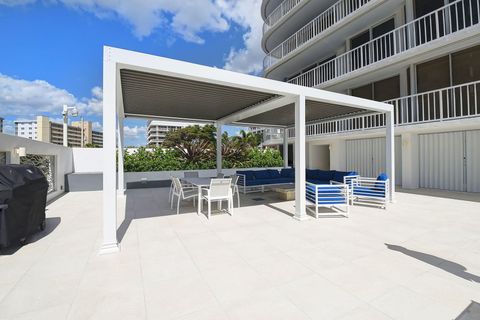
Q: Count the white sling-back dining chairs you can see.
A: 6